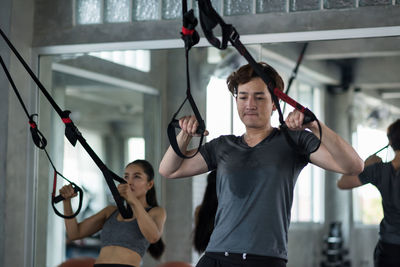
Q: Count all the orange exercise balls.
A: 2